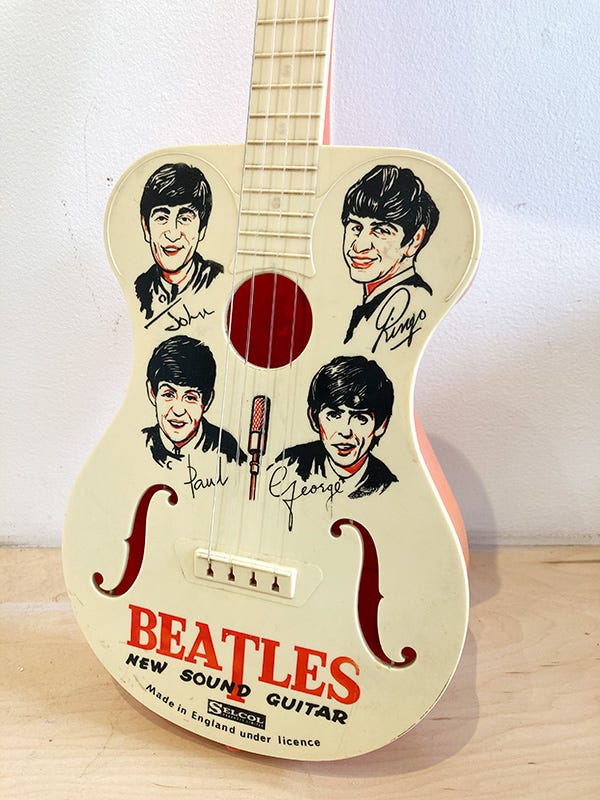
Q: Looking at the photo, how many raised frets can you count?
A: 10